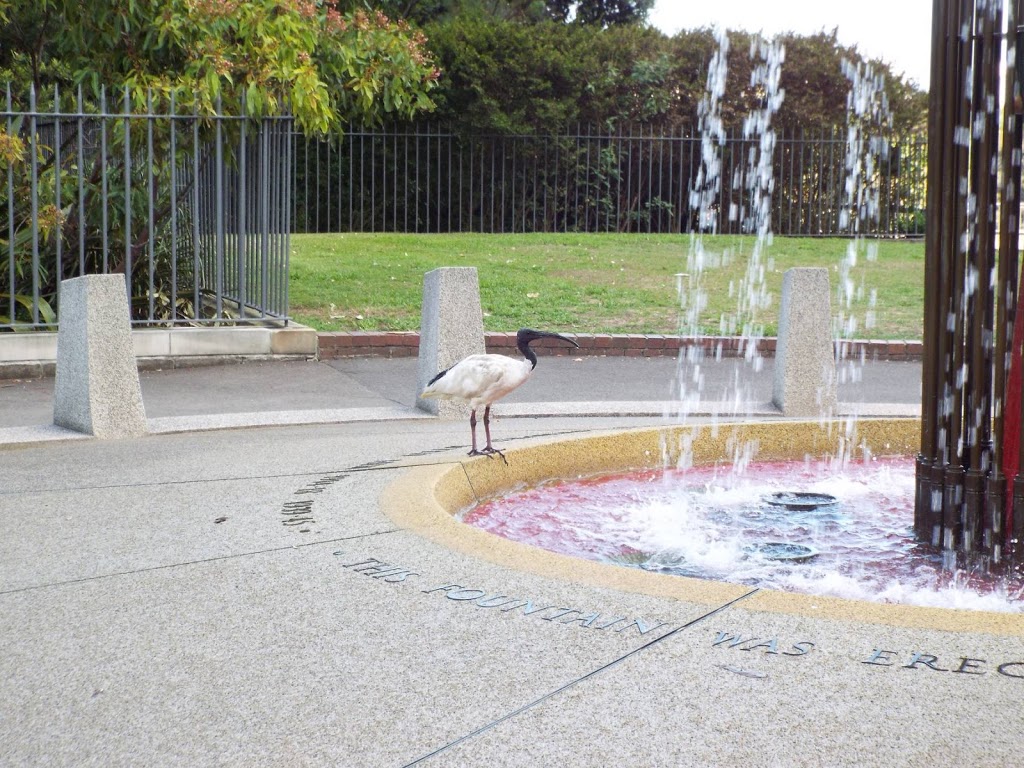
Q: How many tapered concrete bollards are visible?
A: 3